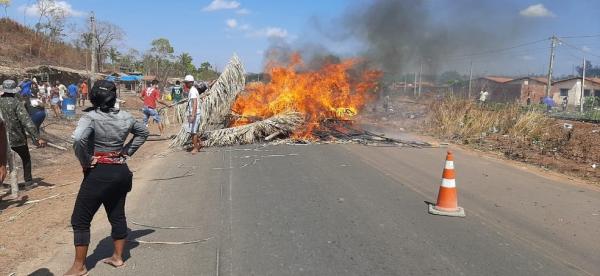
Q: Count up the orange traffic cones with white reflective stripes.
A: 1